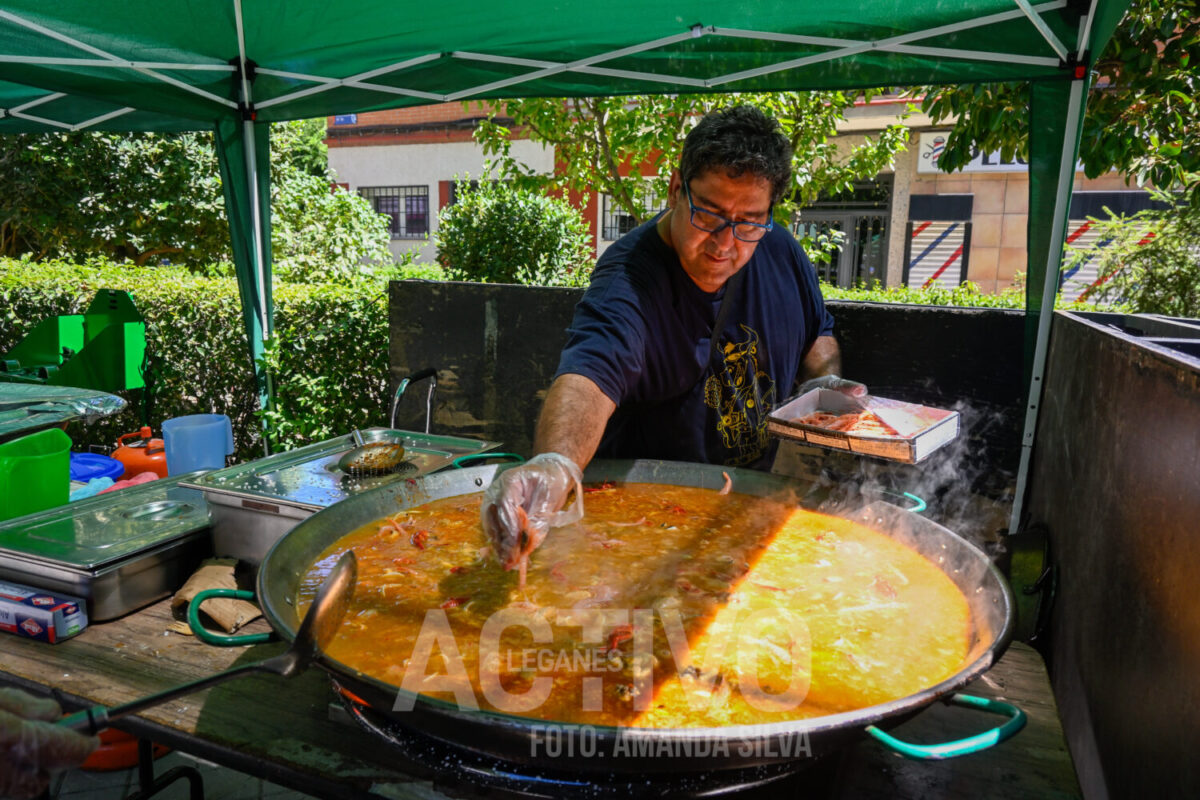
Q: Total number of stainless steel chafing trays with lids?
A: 2